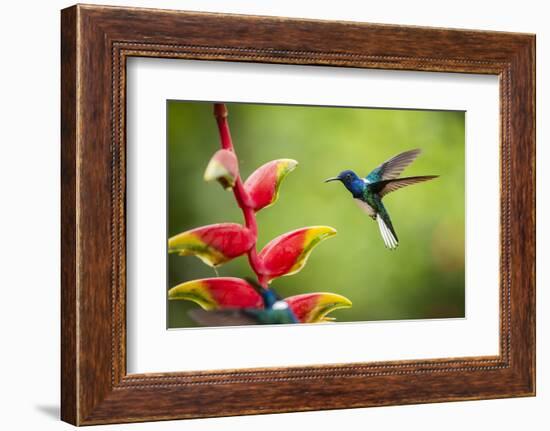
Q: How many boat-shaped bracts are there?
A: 6